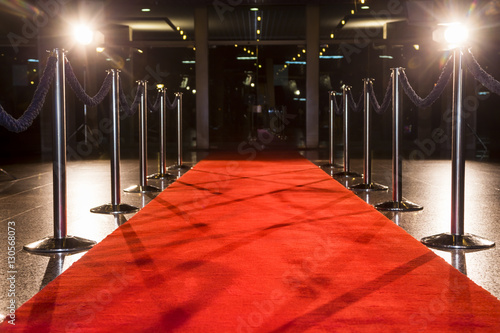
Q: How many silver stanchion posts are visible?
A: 10